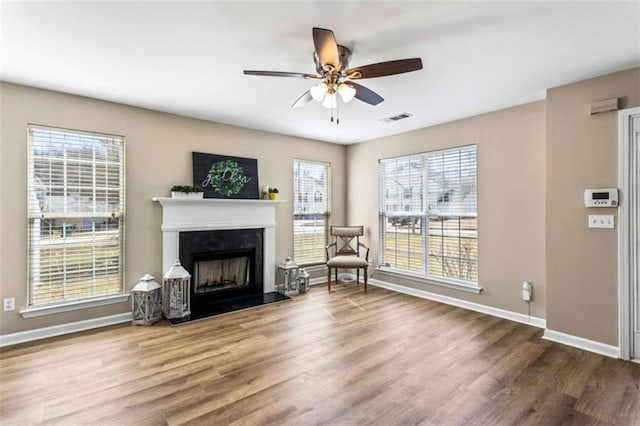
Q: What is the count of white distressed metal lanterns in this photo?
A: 4